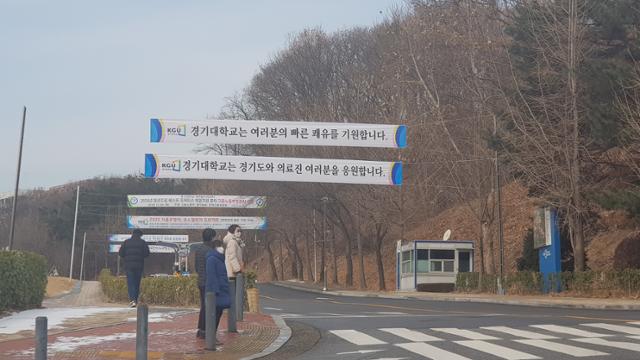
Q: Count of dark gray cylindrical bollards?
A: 5